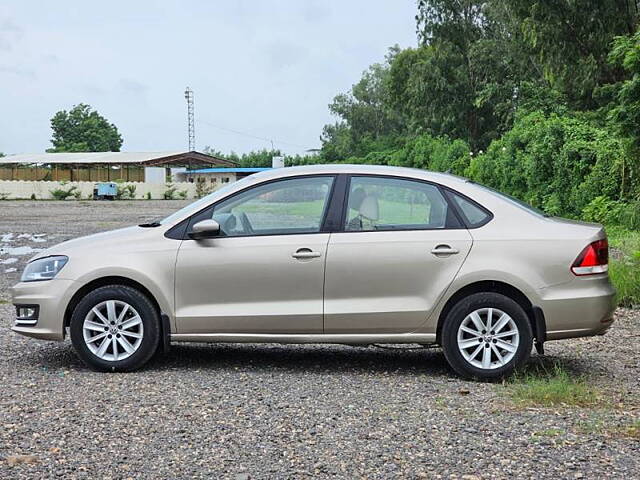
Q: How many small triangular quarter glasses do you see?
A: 1